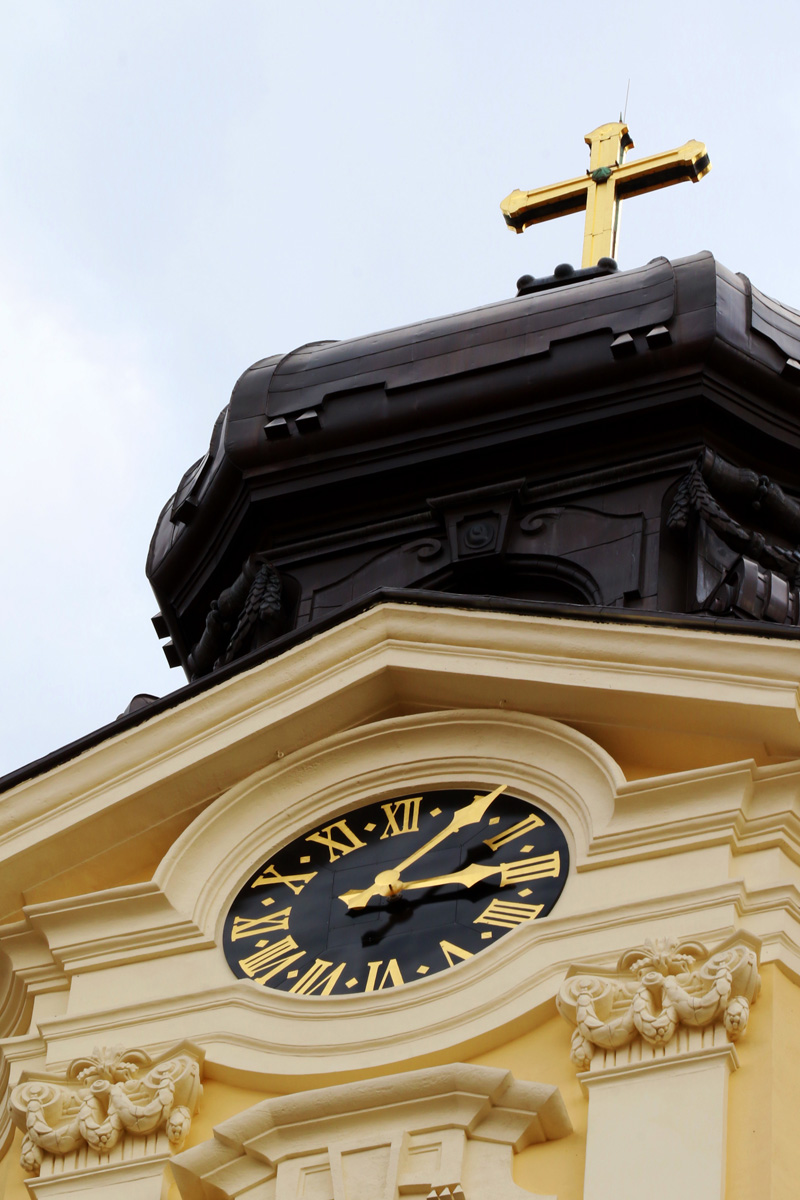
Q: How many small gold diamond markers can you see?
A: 12